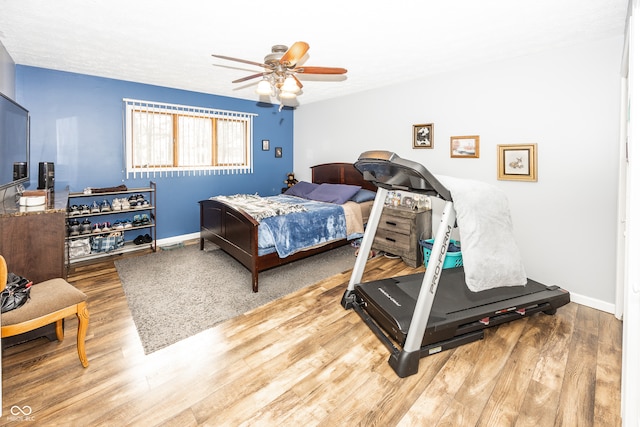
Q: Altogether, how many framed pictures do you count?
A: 5